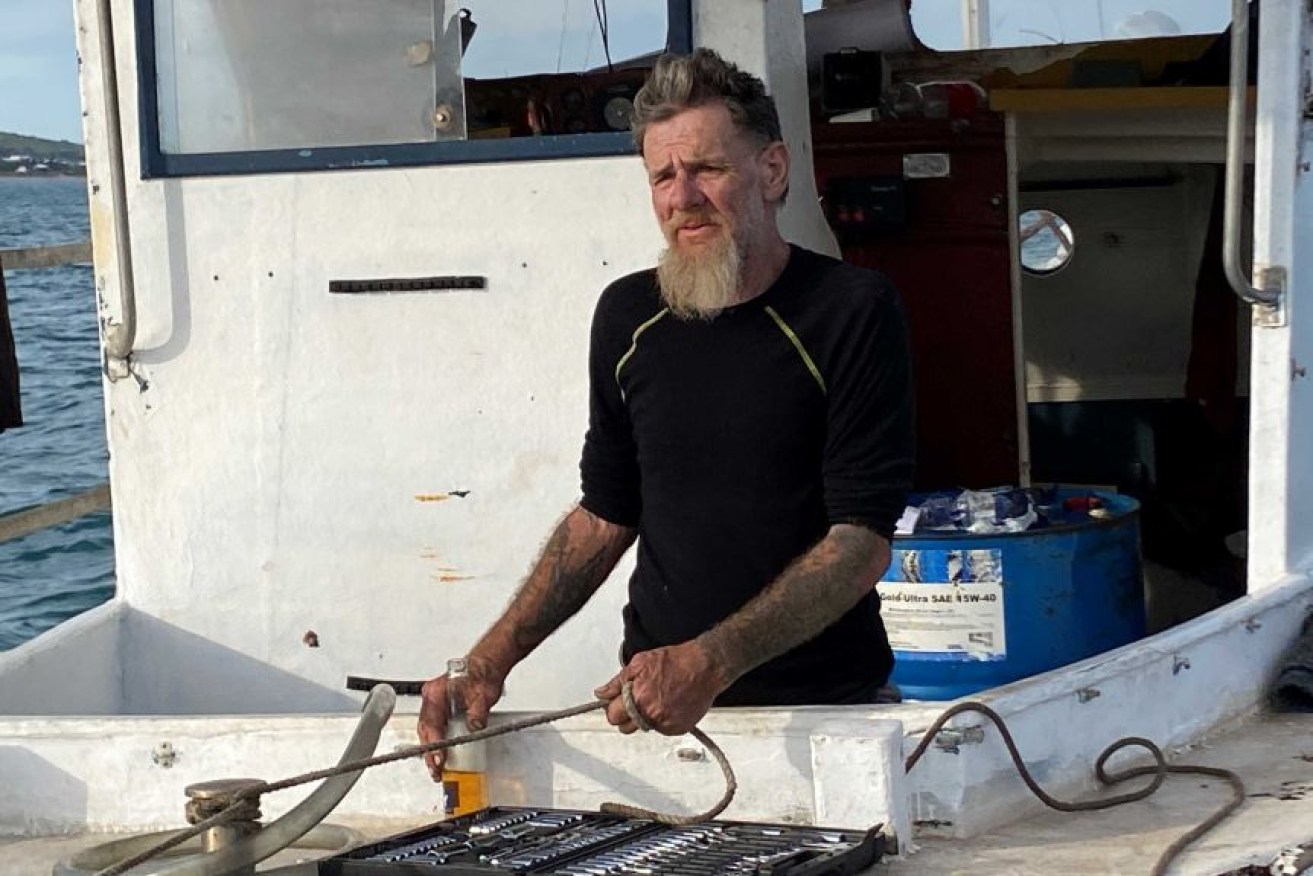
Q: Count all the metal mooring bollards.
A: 1